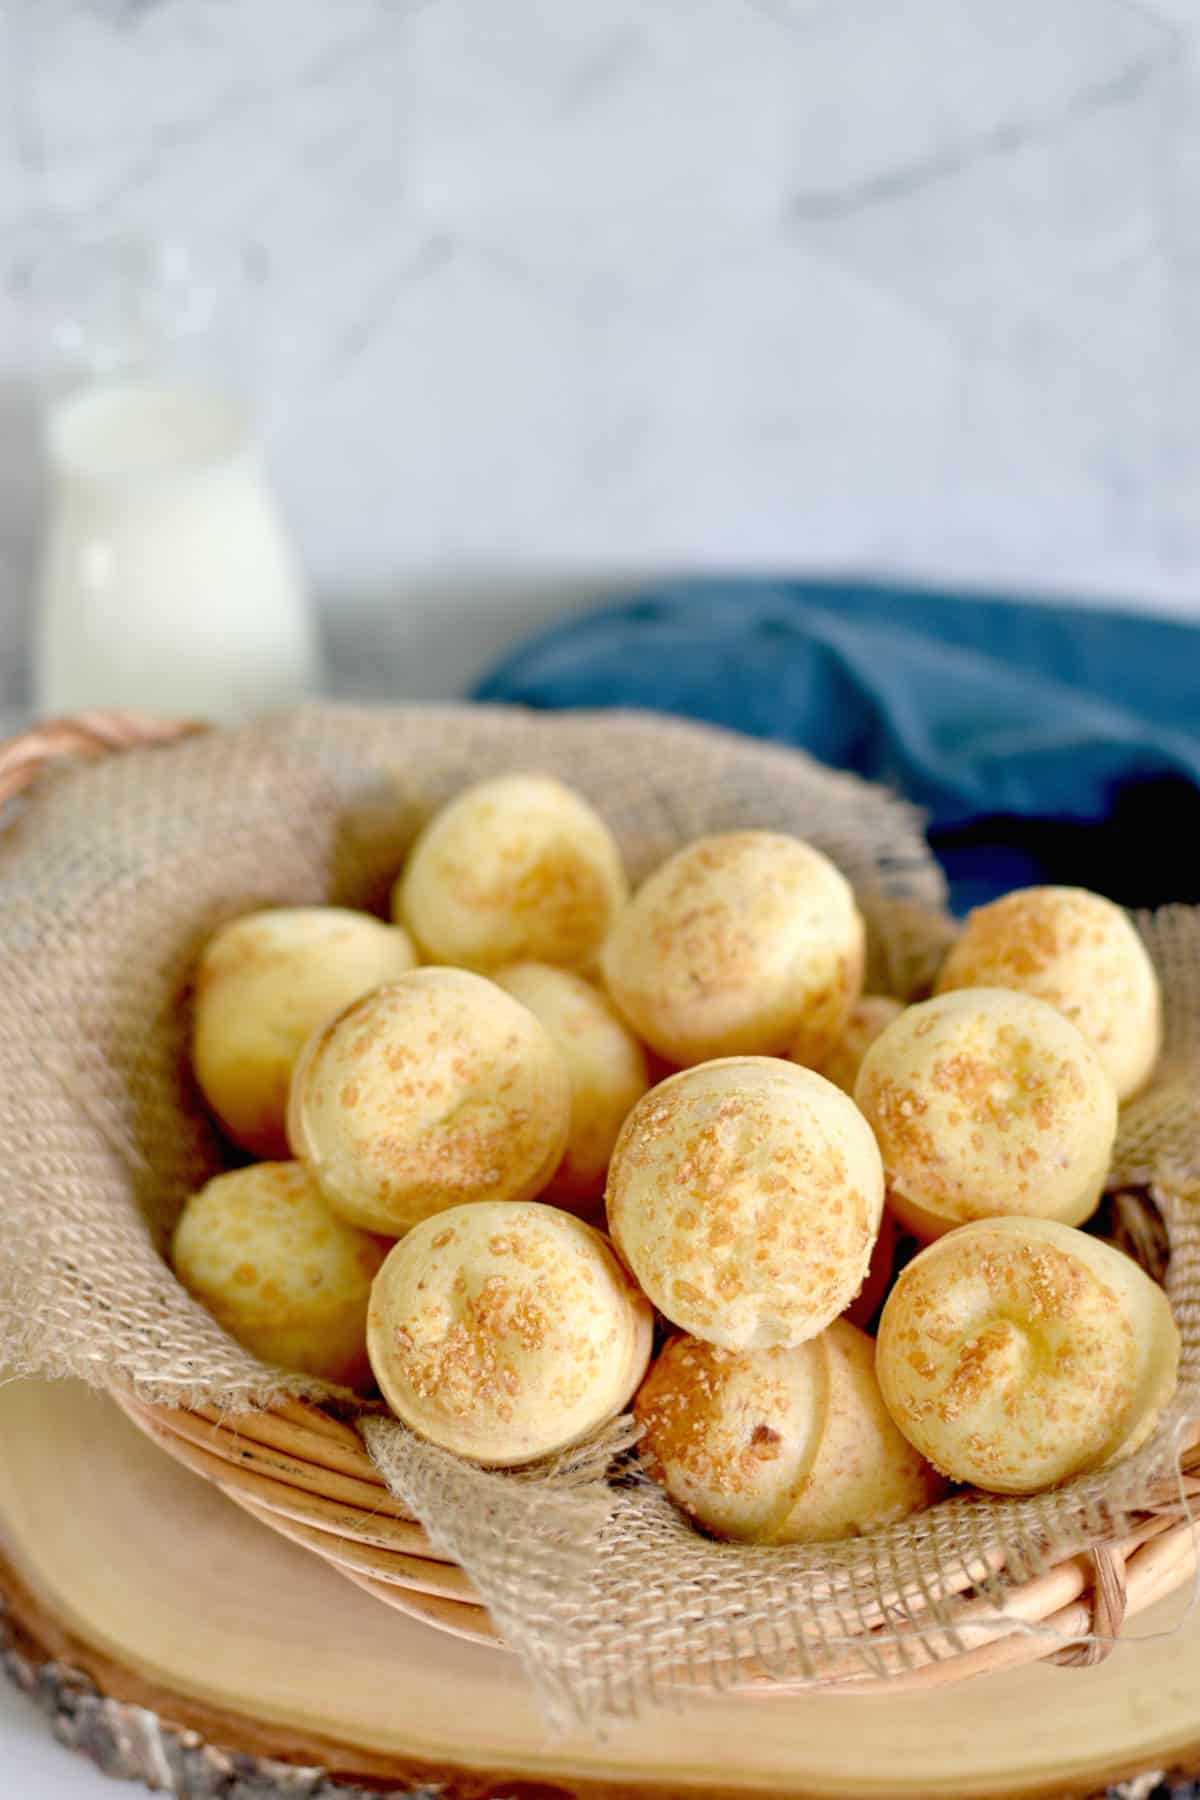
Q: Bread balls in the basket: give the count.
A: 13